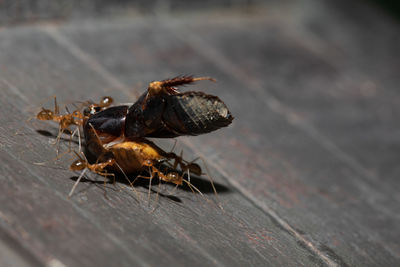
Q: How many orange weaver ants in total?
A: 5